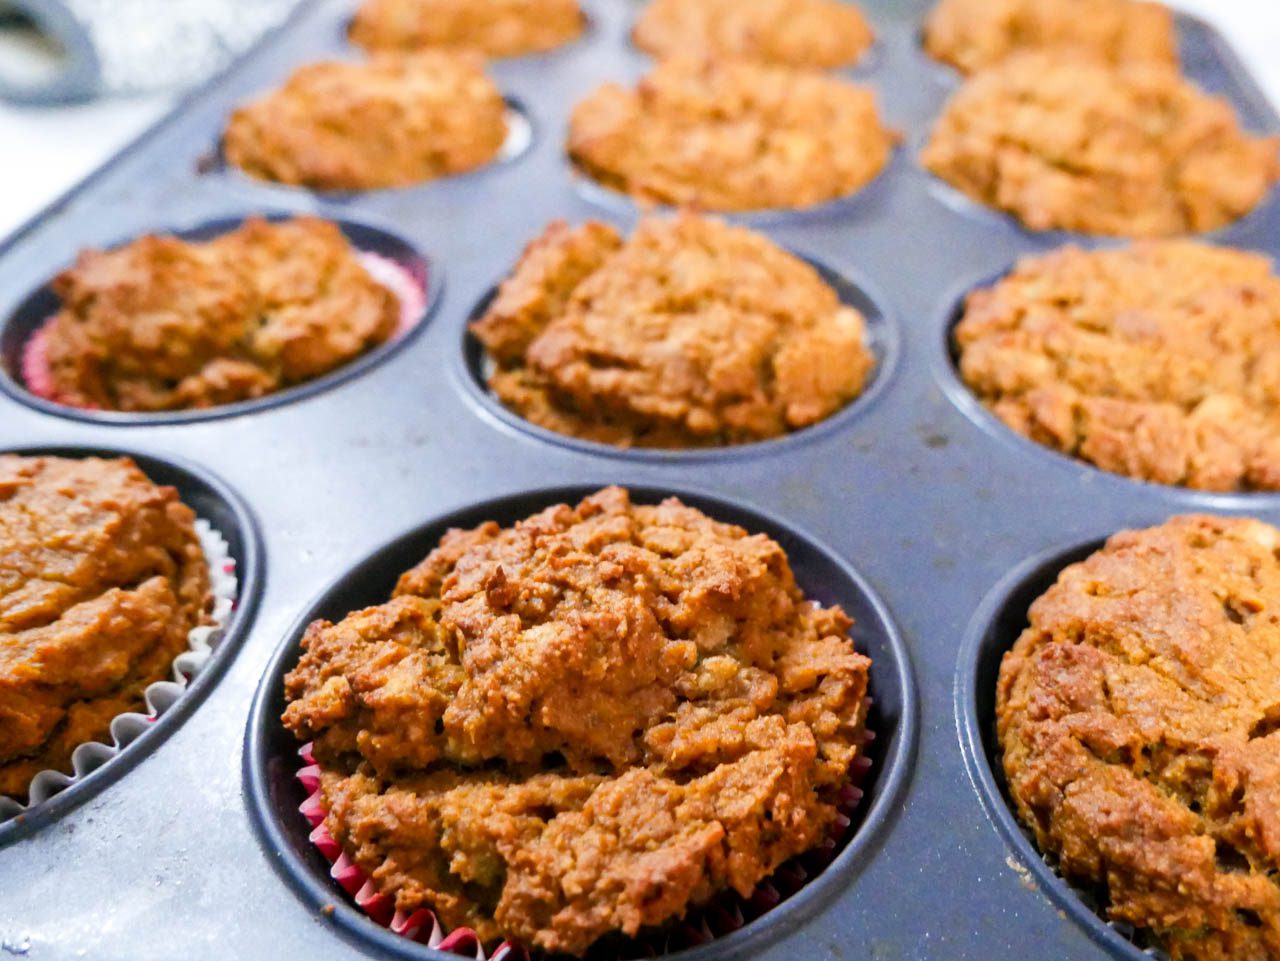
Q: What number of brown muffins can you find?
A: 12